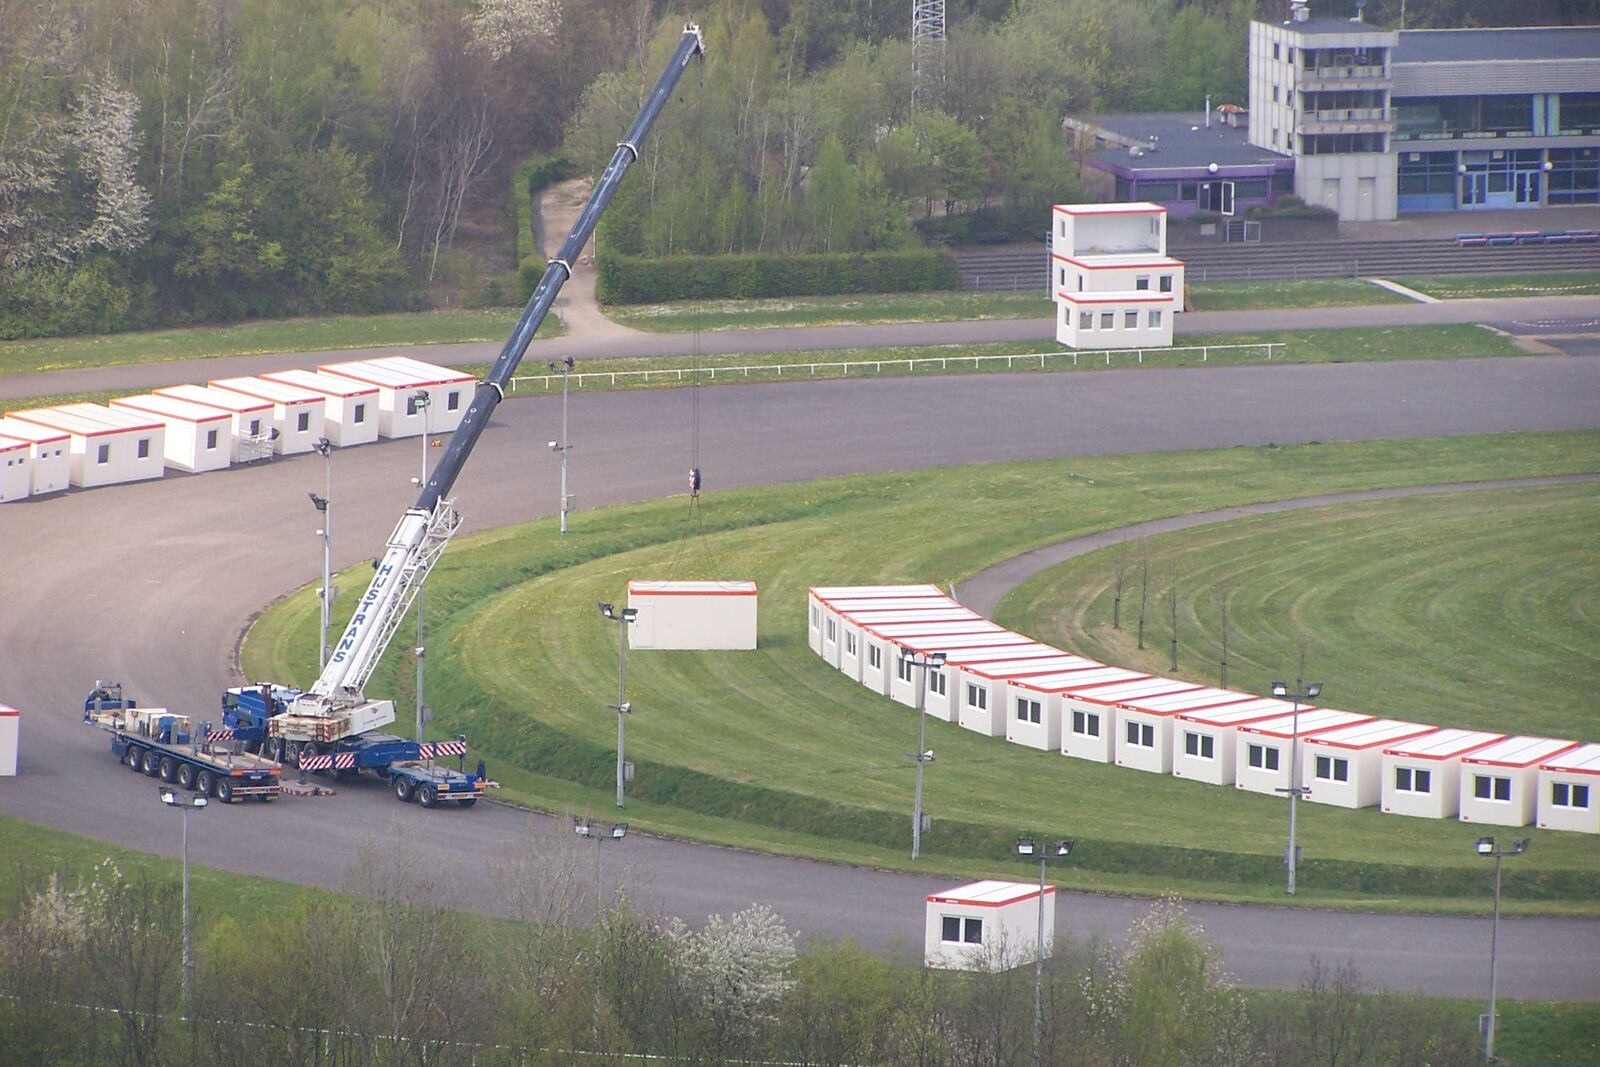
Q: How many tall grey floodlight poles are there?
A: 11